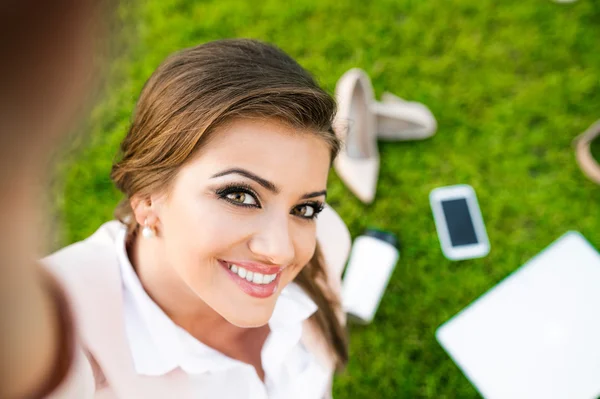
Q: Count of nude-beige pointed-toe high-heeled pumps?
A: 2